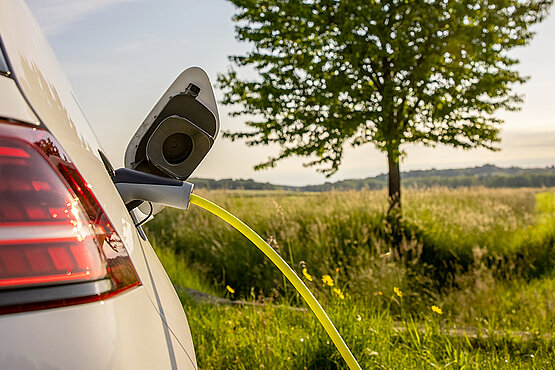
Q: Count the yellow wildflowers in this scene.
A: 6